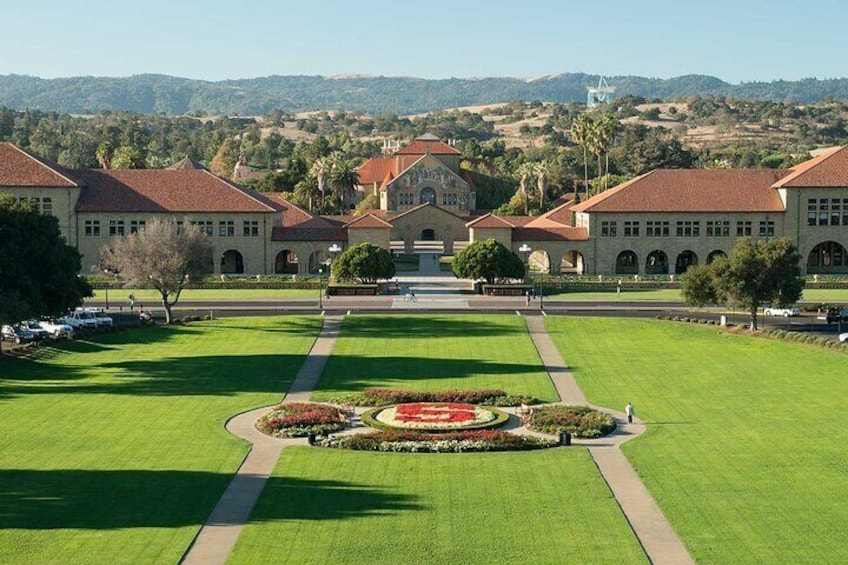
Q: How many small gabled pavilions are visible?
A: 2